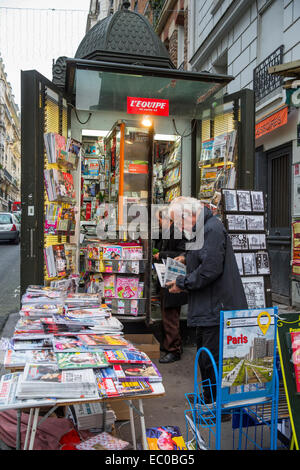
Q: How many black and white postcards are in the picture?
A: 11